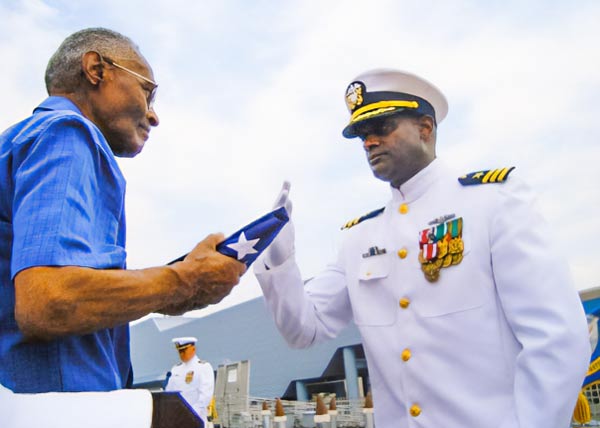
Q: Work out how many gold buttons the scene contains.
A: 5